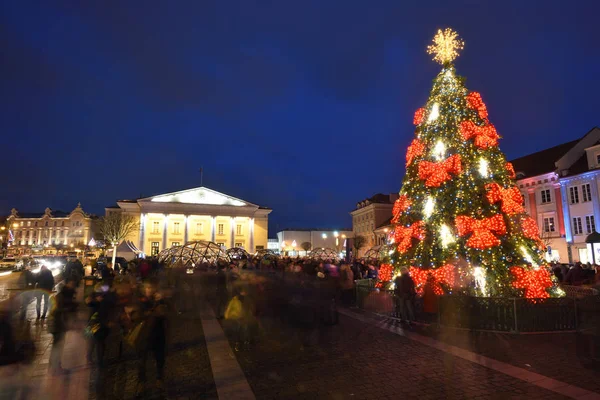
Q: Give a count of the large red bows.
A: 14